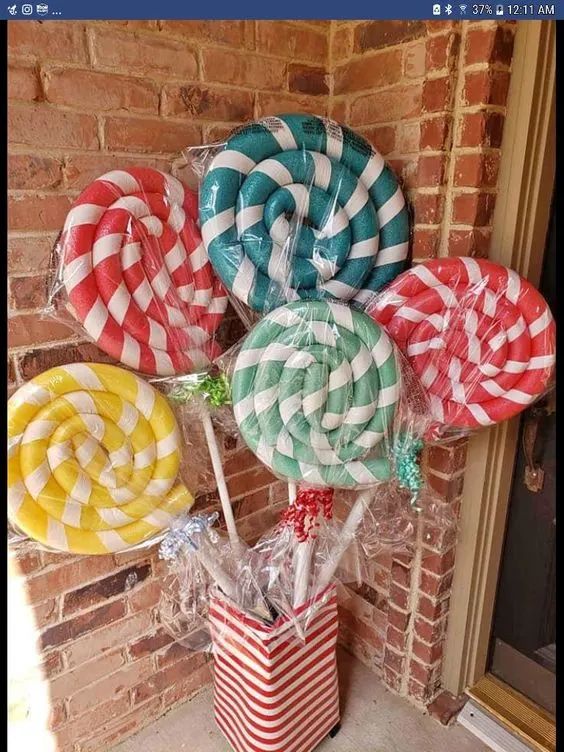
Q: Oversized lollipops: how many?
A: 5